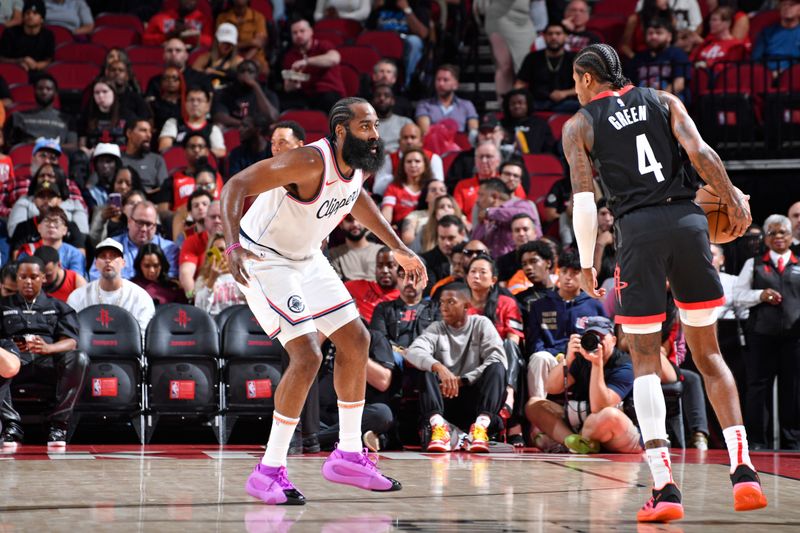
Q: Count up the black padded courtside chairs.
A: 3